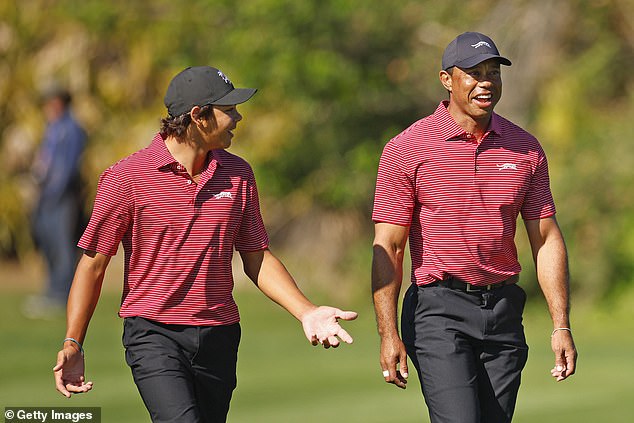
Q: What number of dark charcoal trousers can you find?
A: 2